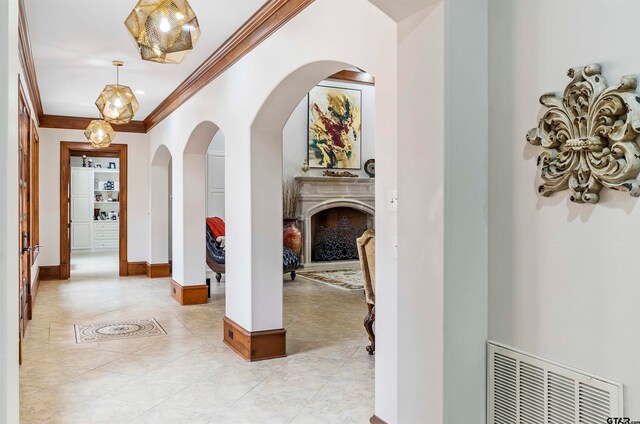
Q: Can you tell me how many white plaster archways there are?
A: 3